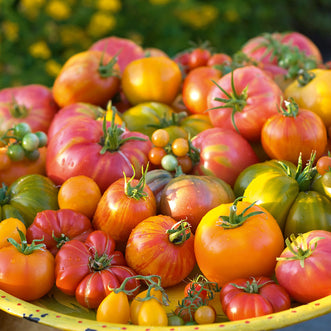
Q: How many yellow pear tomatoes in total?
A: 3